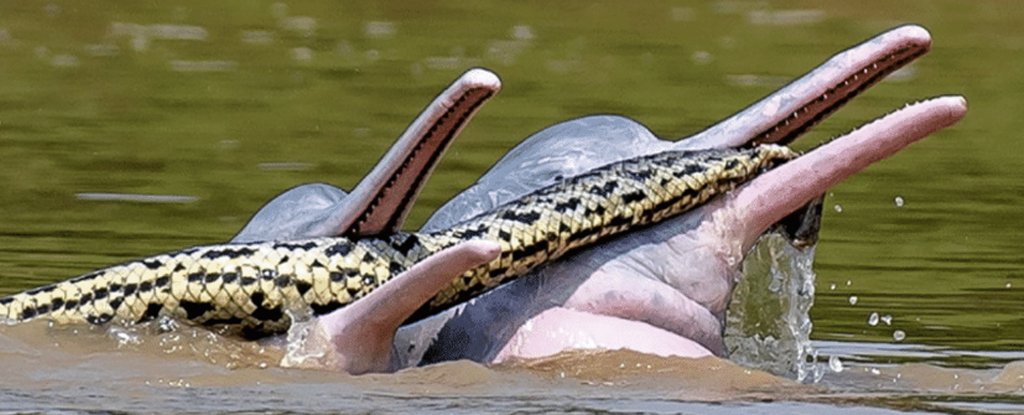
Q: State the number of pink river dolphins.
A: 2